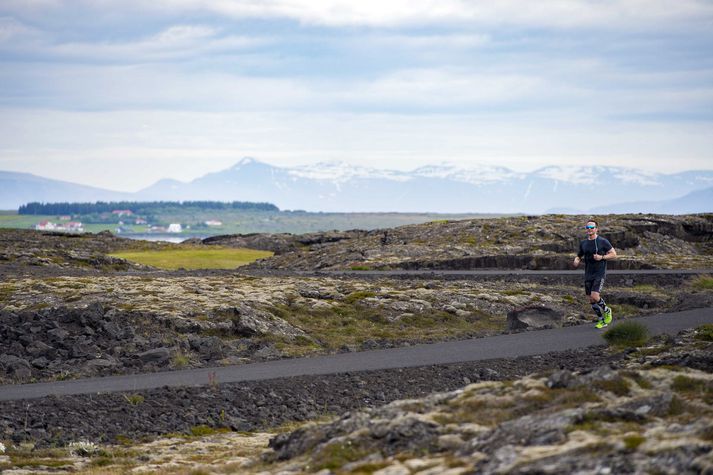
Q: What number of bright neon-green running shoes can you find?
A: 2